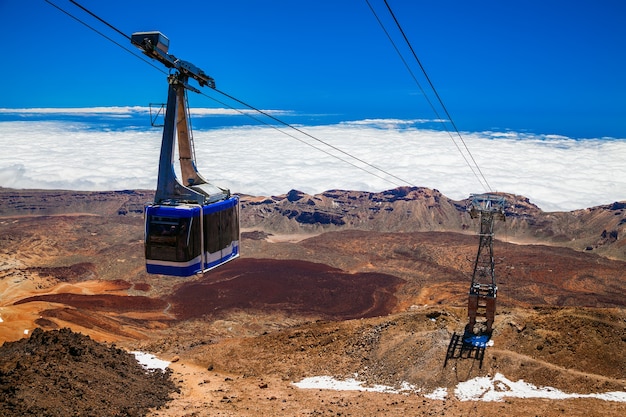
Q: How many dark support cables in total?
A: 4